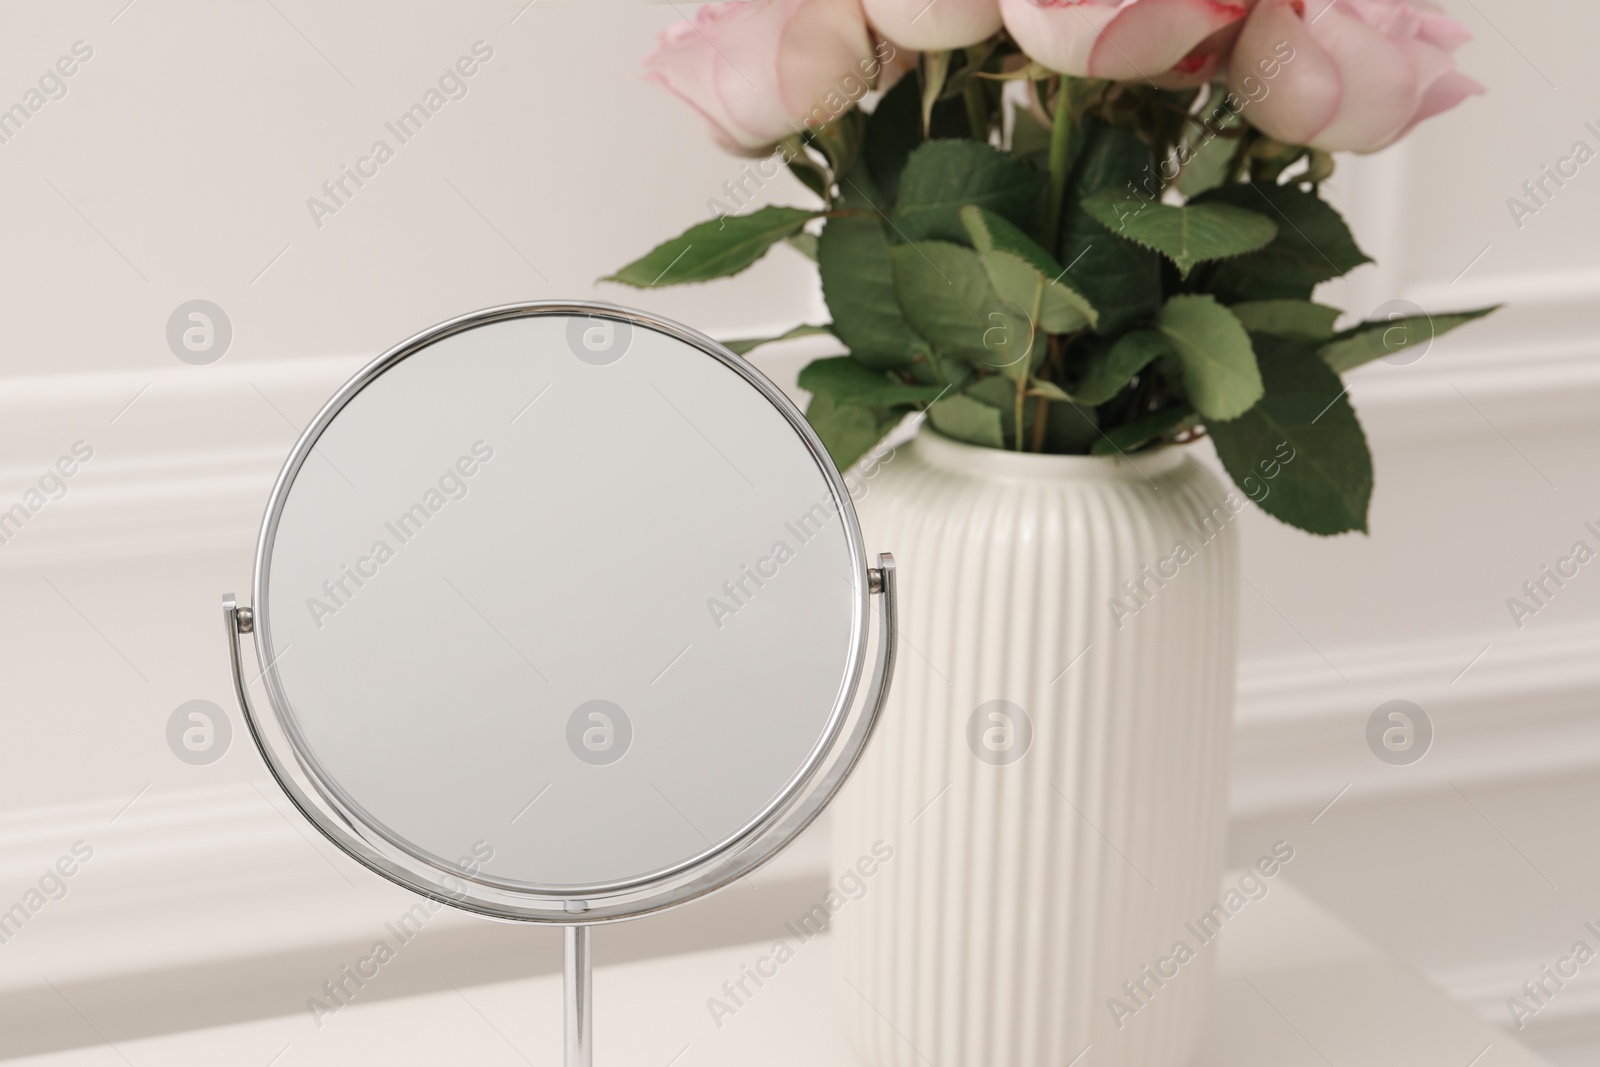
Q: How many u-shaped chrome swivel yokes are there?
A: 1